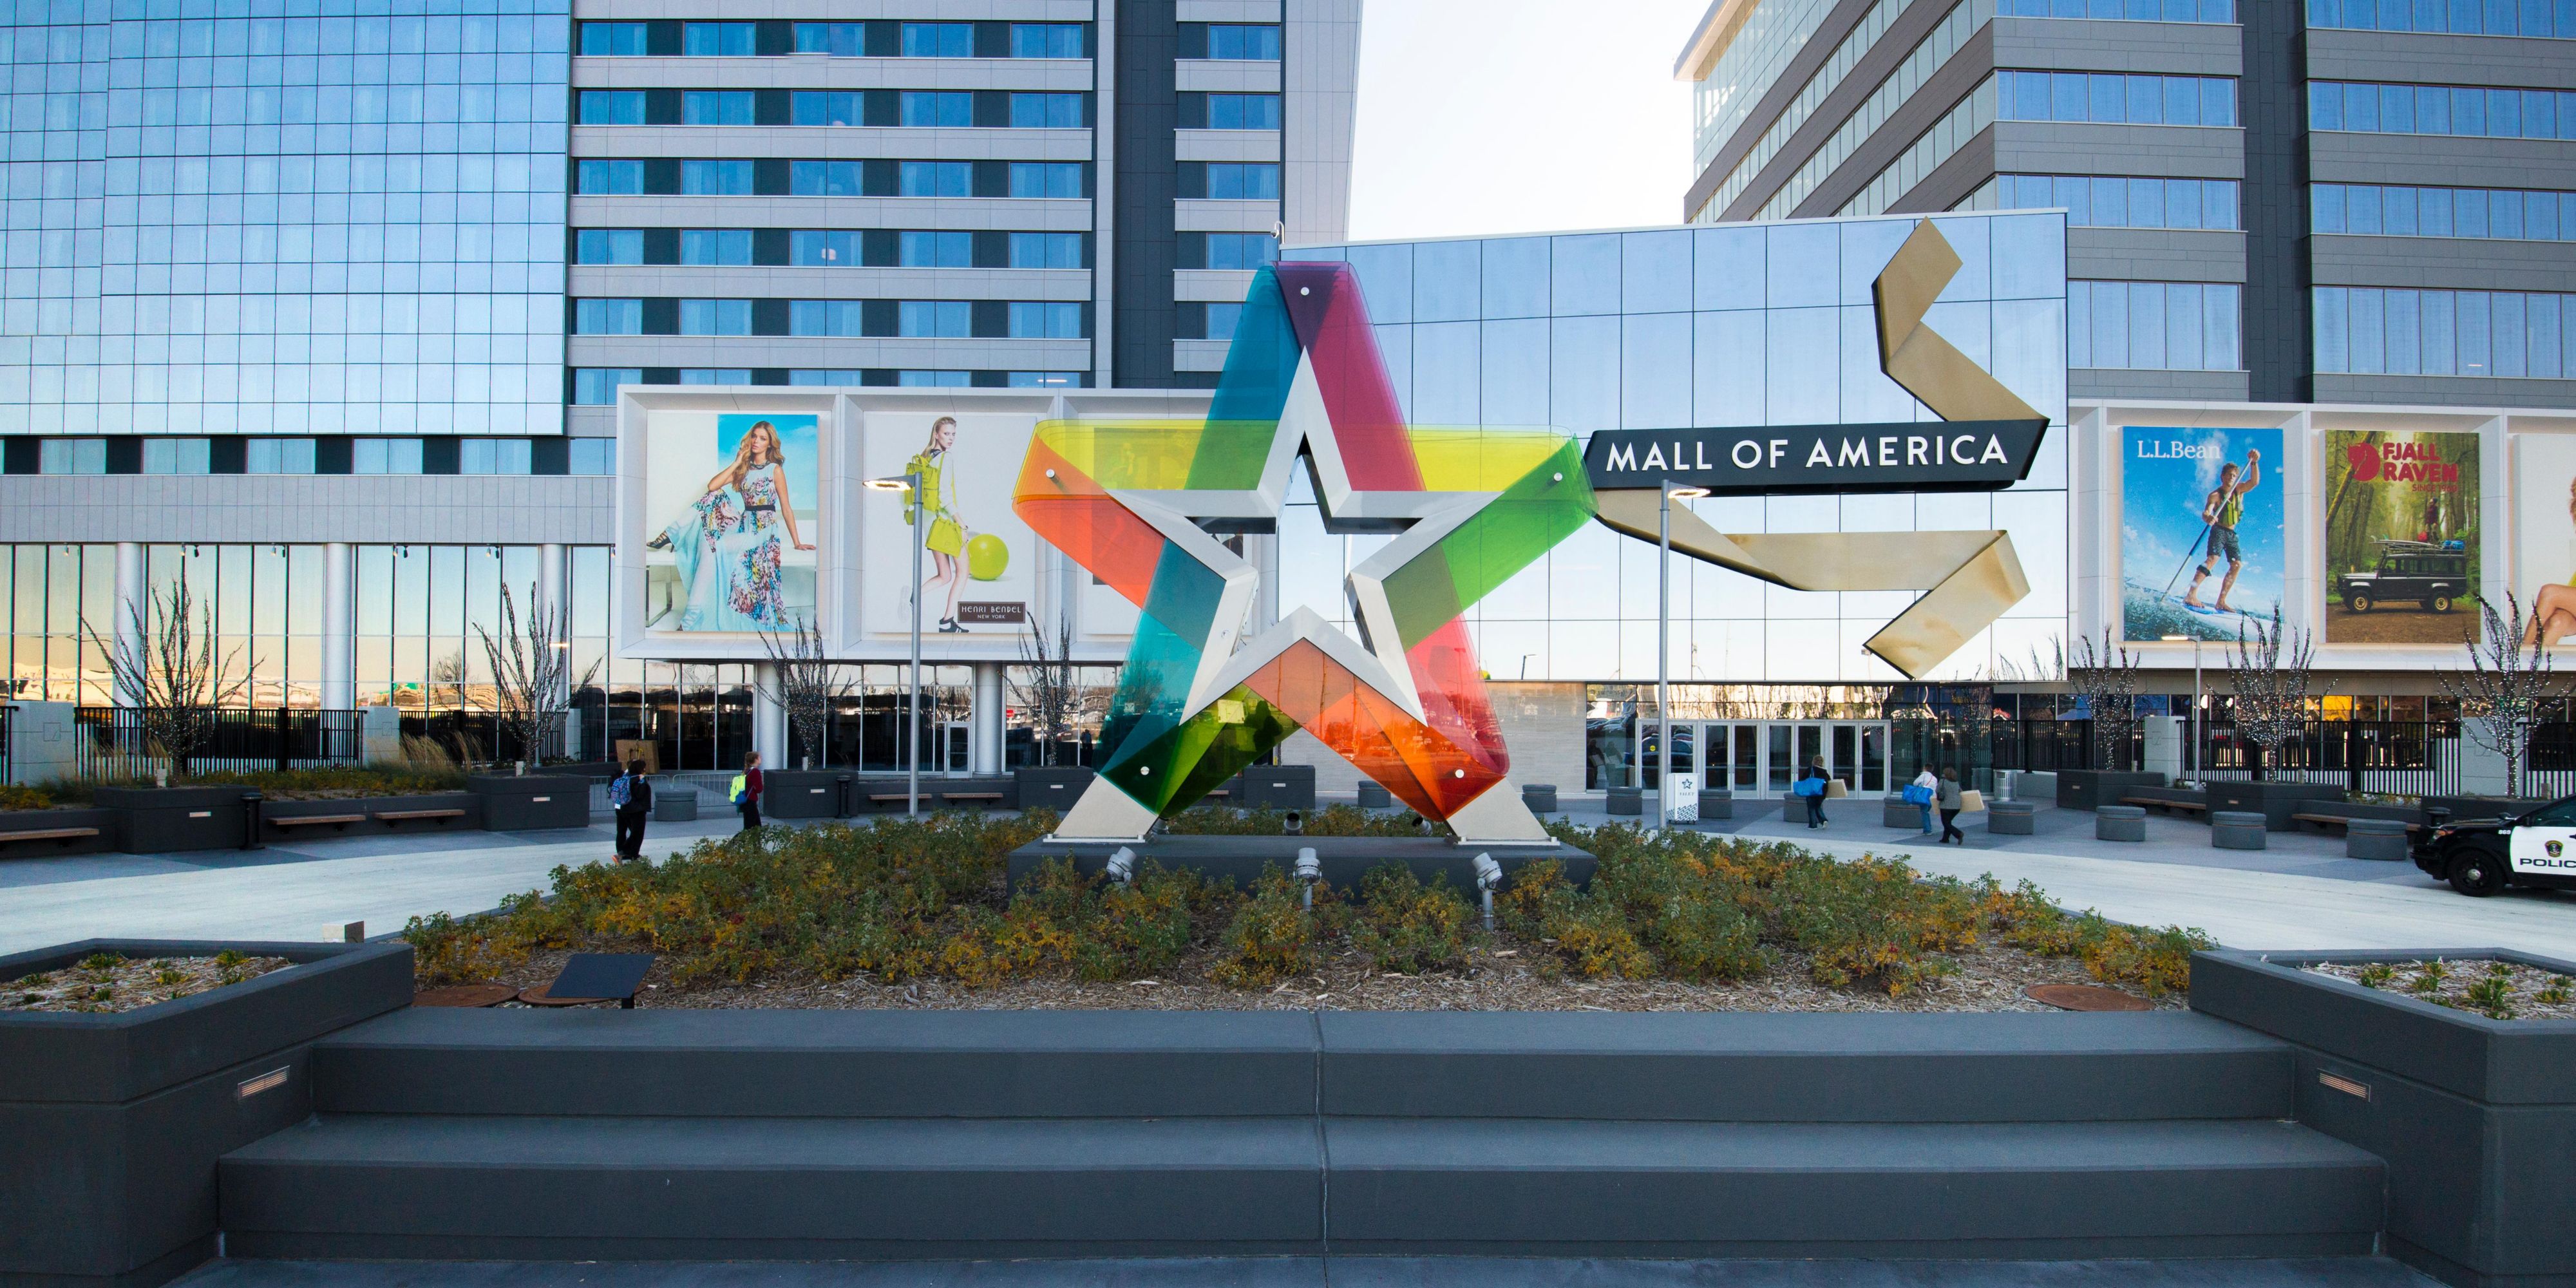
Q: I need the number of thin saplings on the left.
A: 4